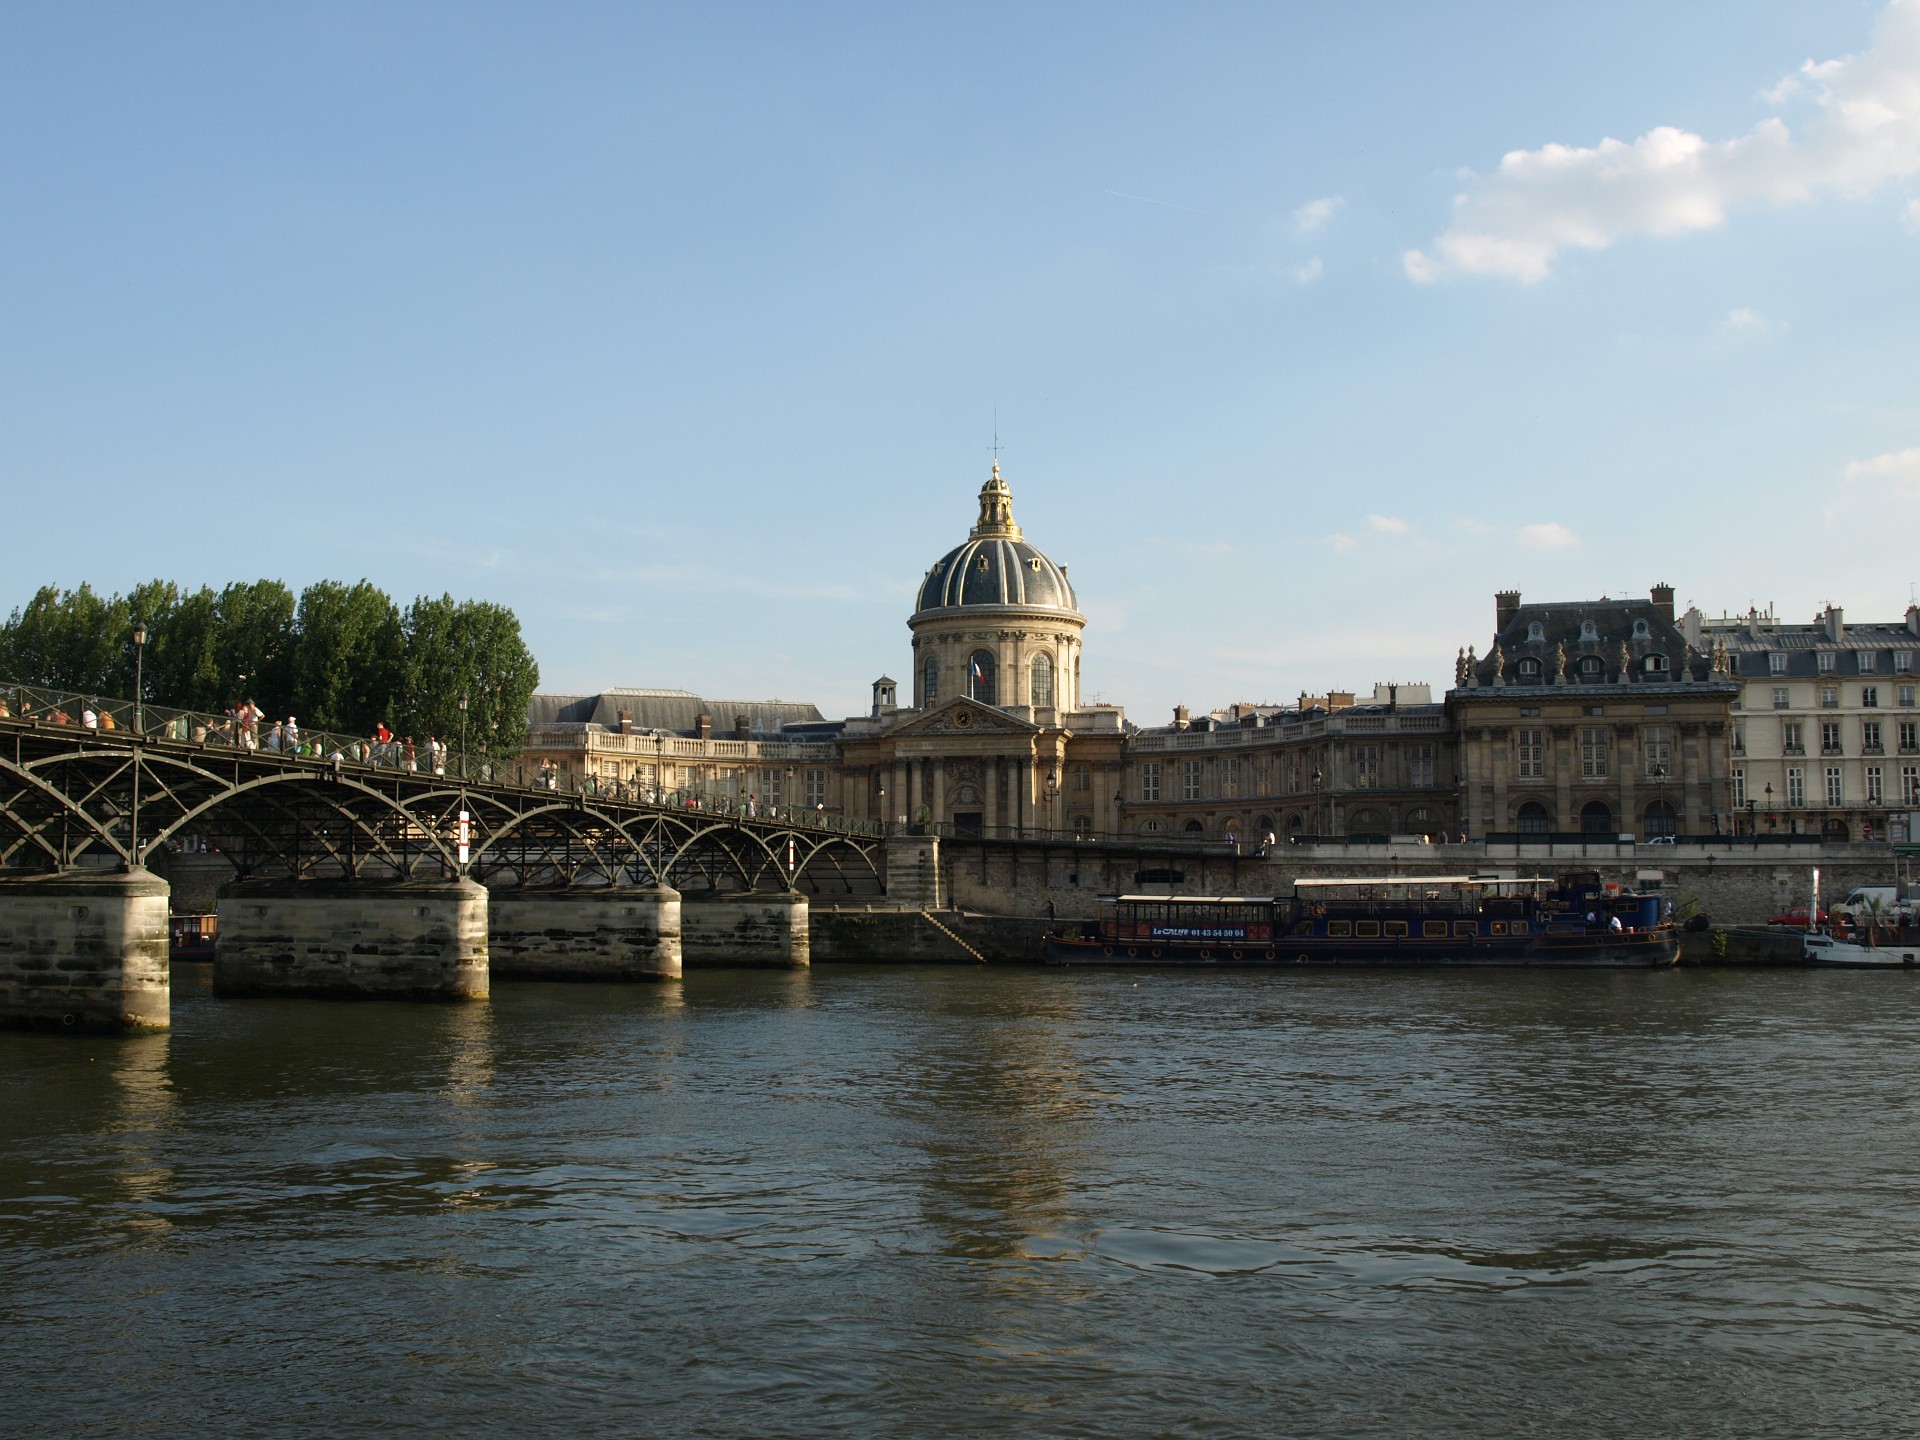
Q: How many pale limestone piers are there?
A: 4